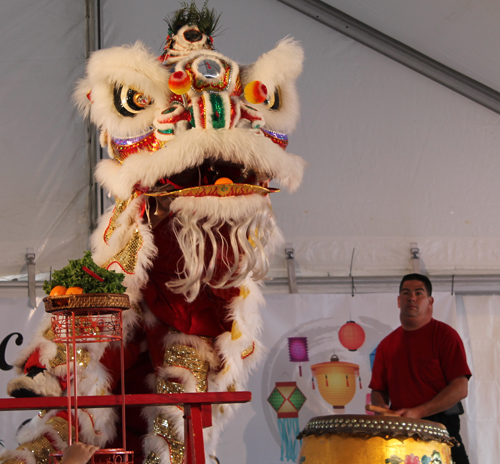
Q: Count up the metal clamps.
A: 3